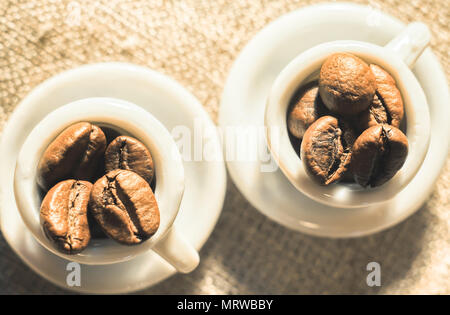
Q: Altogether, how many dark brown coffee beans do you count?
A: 9